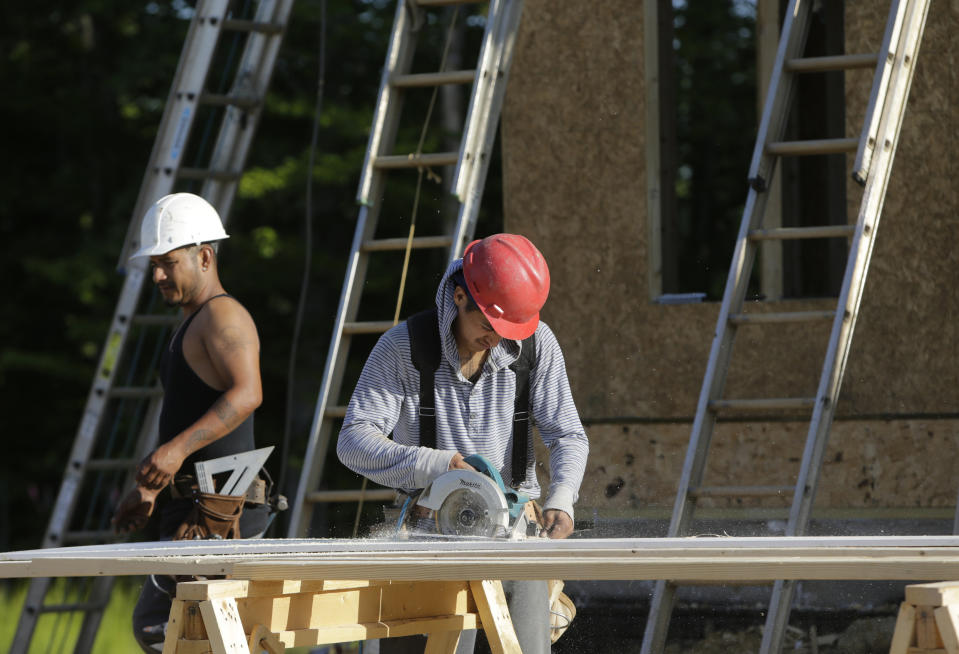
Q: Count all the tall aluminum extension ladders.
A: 3